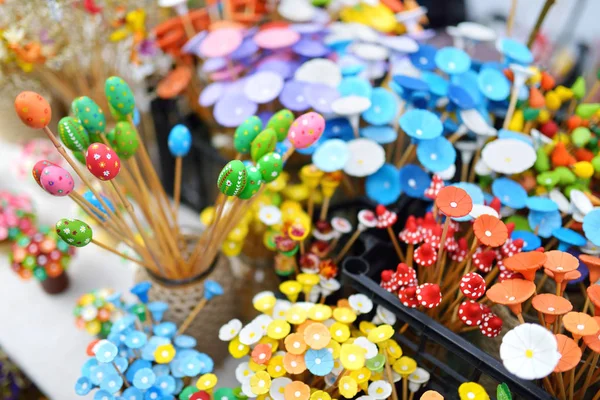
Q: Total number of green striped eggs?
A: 2